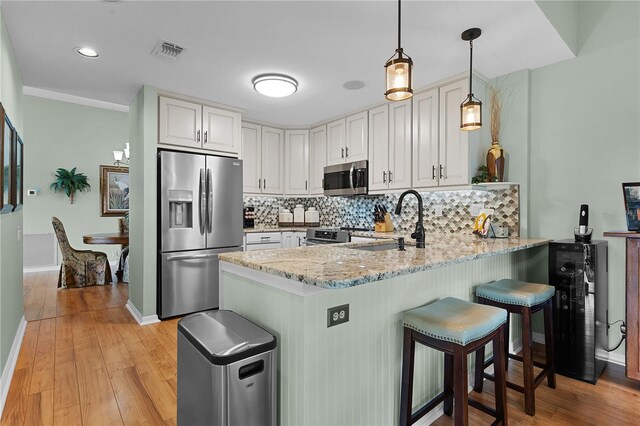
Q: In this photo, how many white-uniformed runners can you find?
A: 0